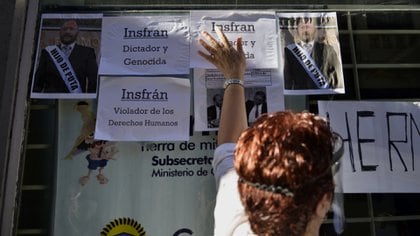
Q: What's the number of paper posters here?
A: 7